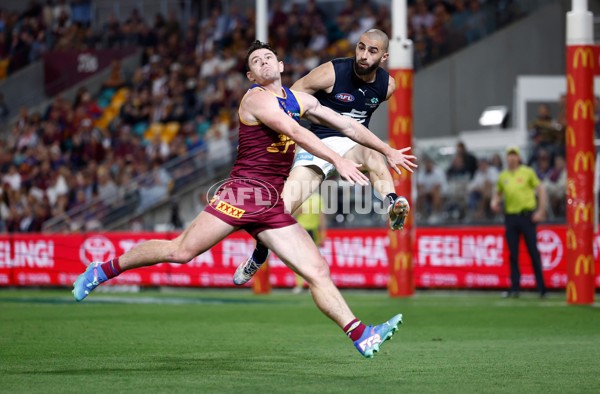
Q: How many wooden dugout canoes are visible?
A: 0